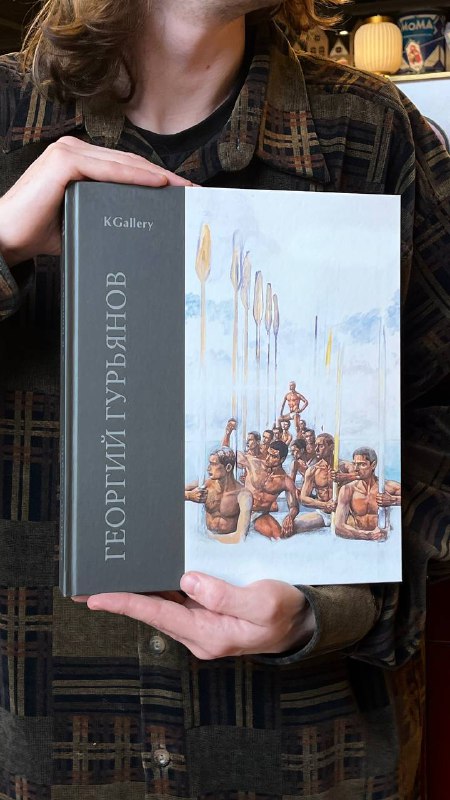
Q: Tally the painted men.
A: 12